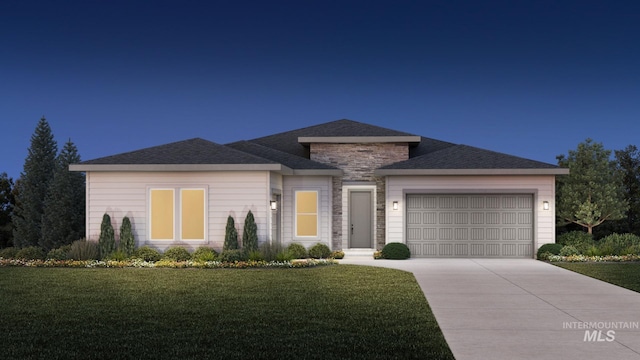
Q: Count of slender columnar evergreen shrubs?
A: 4